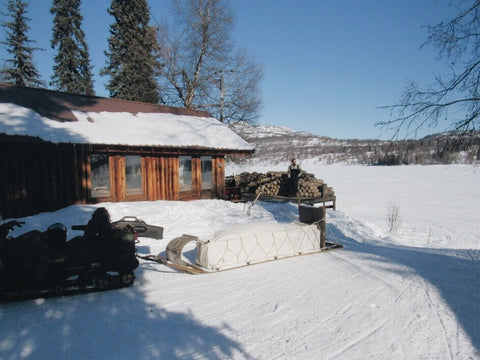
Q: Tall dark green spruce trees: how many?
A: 3